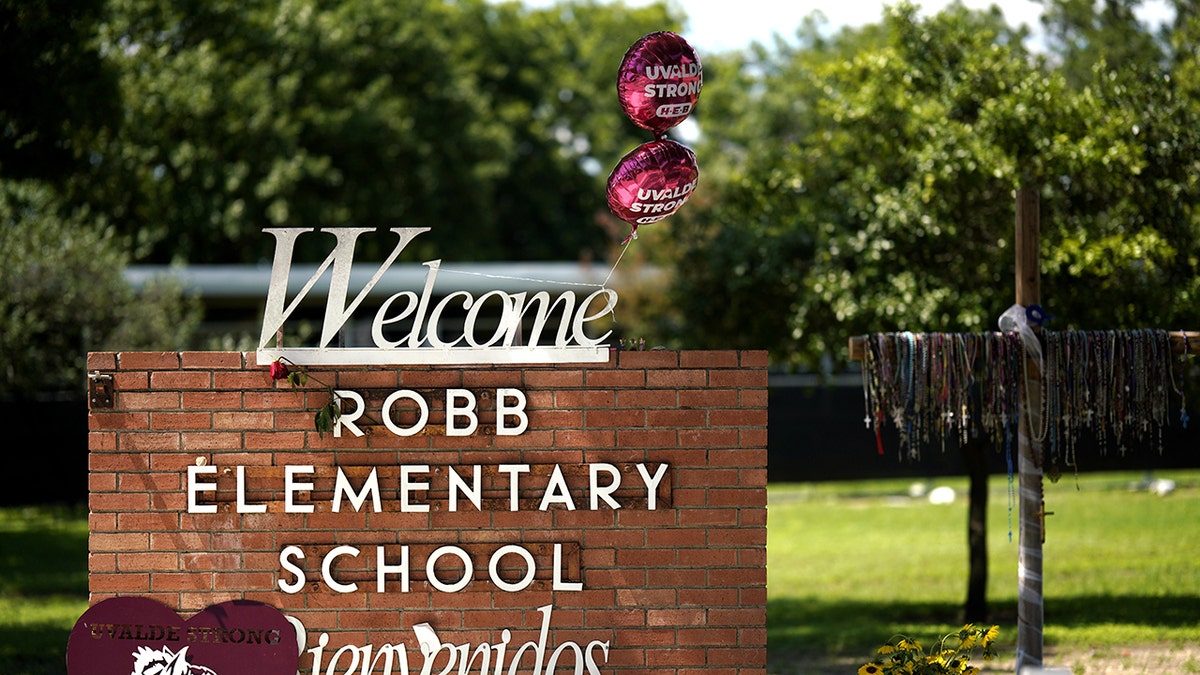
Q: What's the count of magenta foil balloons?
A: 2